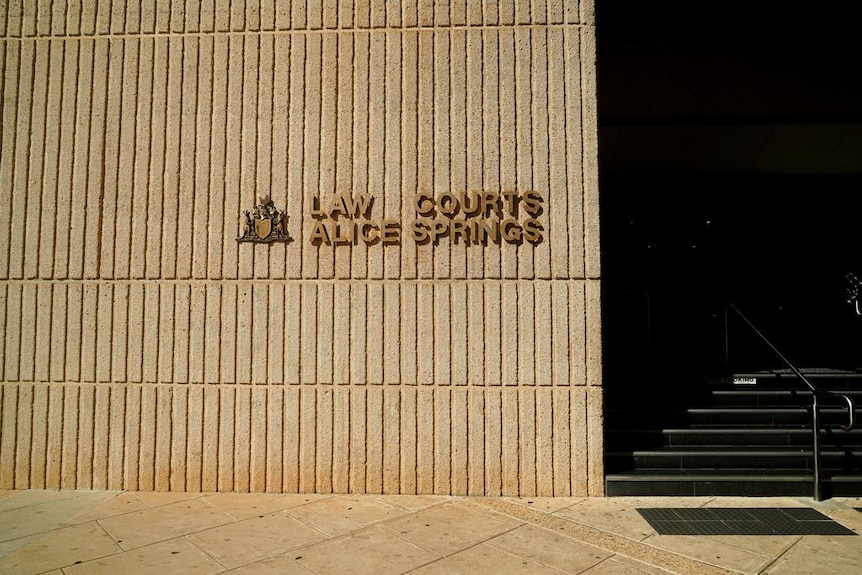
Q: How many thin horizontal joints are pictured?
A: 3